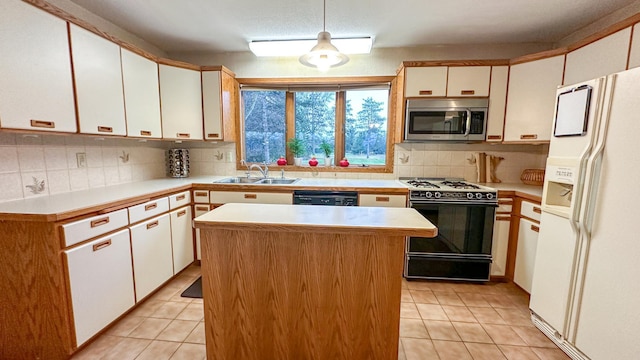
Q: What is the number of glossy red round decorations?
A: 3